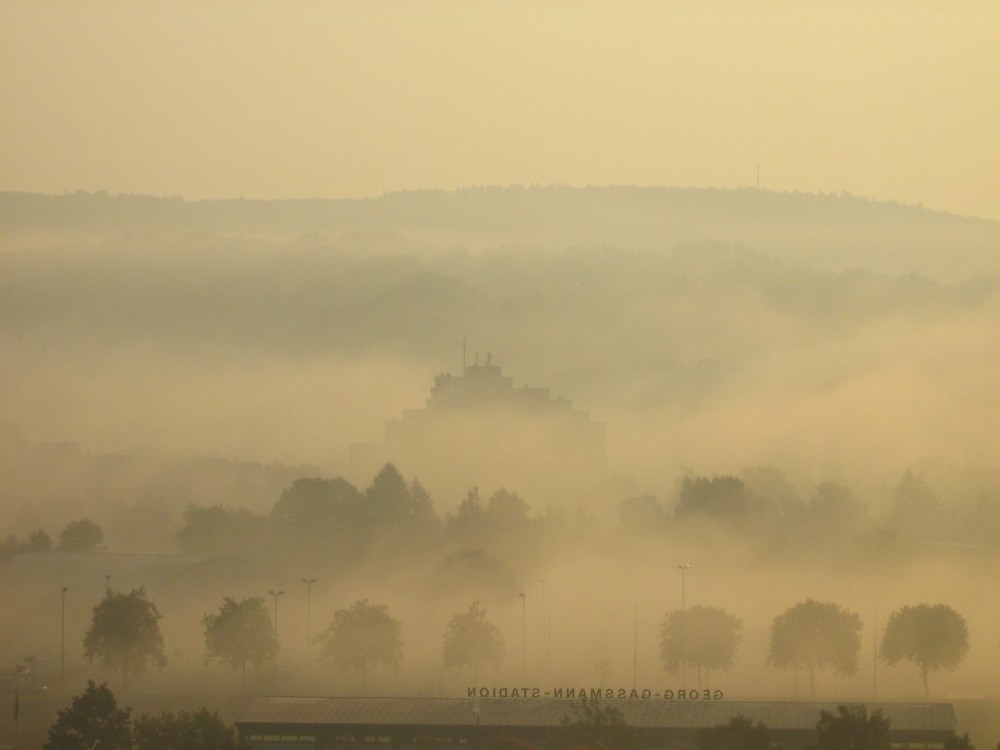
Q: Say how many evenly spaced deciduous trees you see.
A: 7